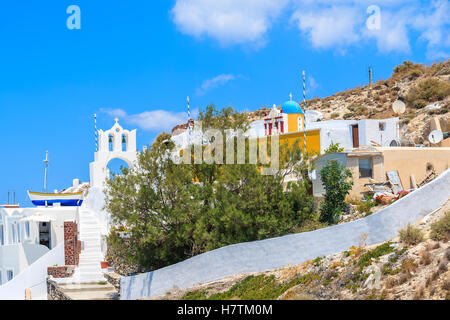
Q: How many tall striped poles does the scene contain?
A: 3